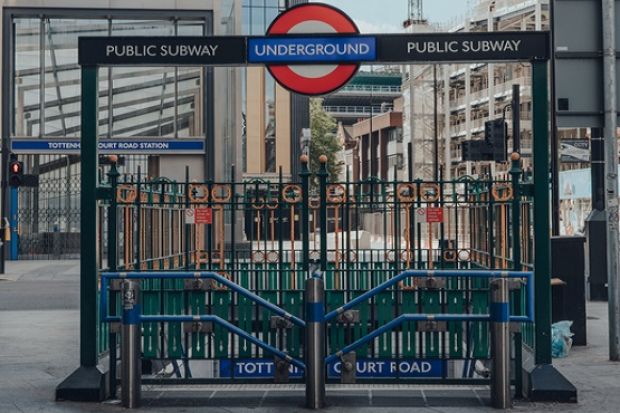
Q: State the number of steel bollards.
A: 3